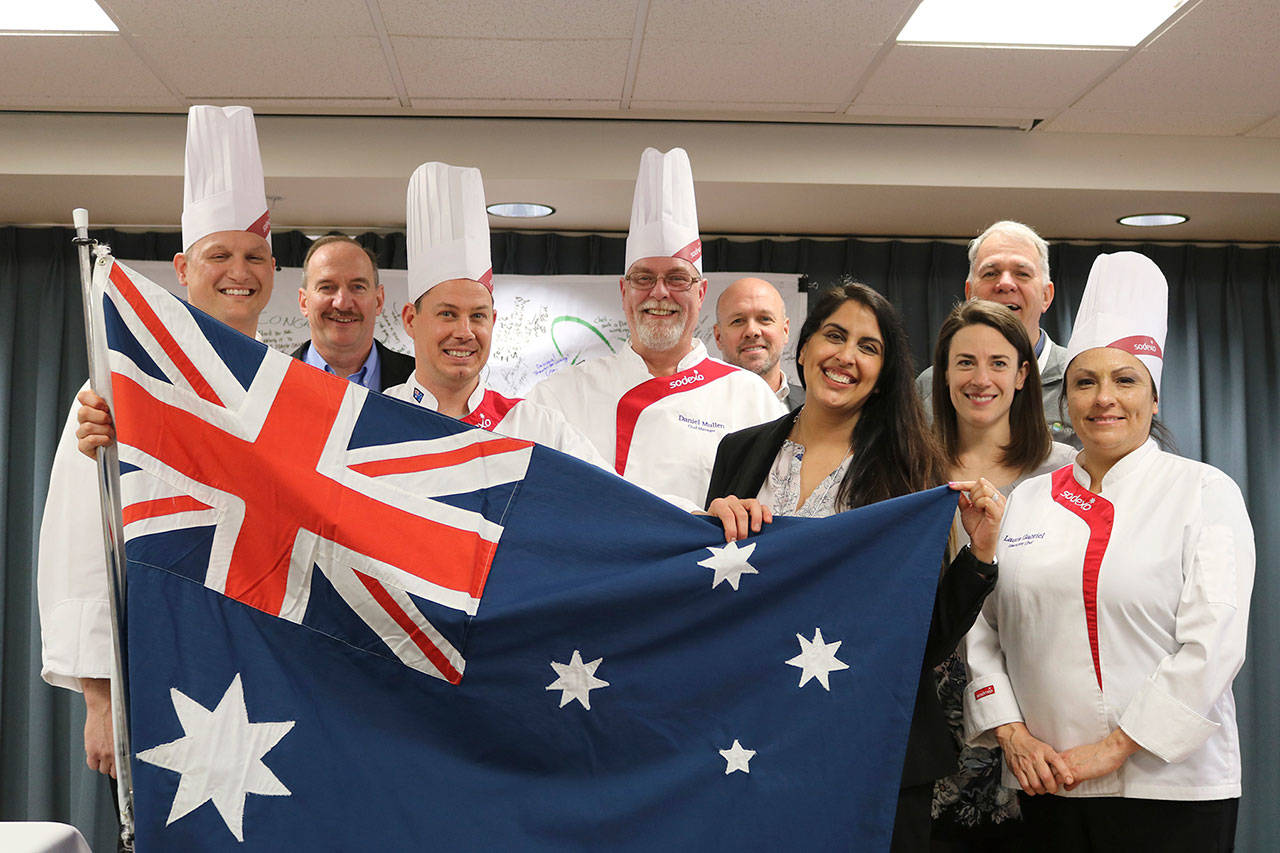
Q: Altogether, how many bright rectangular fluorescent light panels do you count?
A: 2